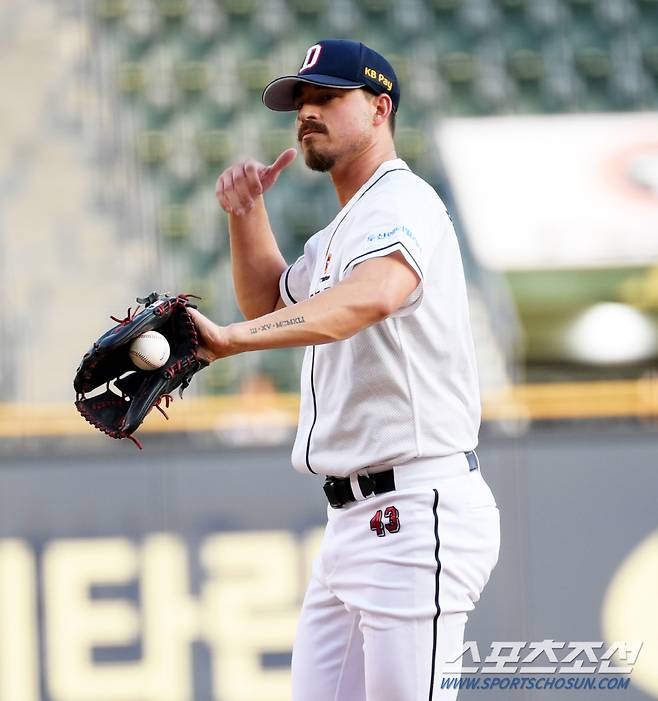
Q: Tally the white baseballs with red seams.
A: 1